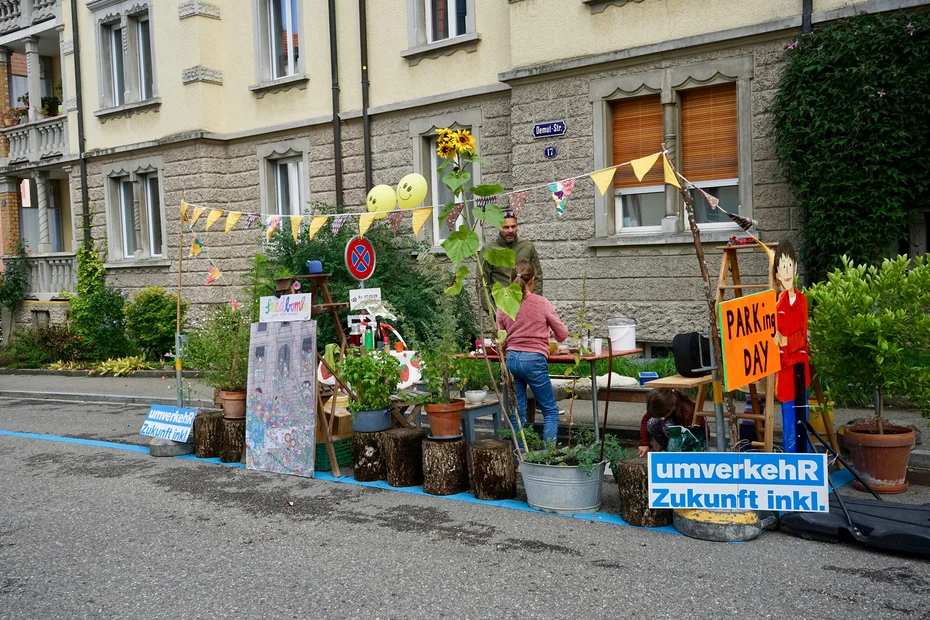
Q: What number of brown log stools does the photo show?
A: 7